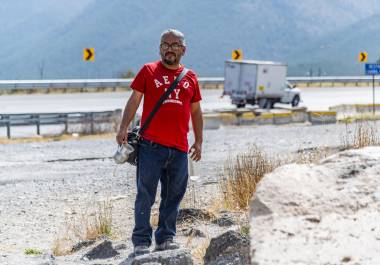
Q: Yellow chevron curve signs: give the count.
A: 3